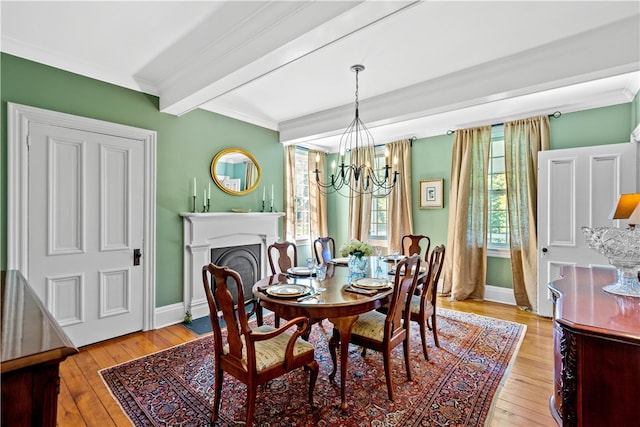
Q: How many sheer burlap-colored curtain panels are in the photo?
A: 6